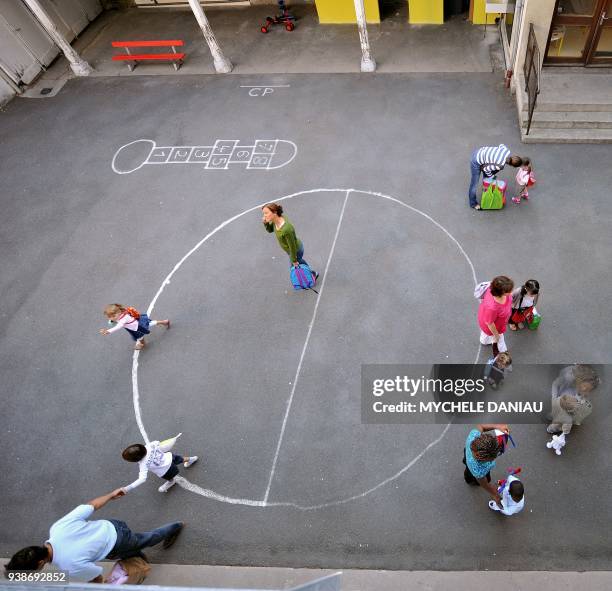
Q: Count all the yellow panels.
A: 3